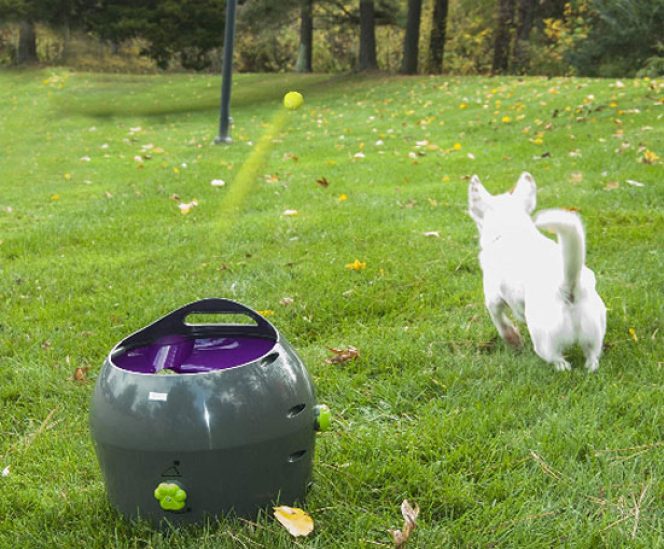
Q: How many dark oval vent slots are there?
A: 3